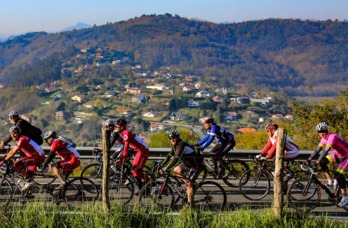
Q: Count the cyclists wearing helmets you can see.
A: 9